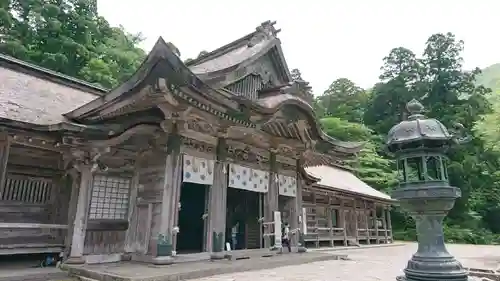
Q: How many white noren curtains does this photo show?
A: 3